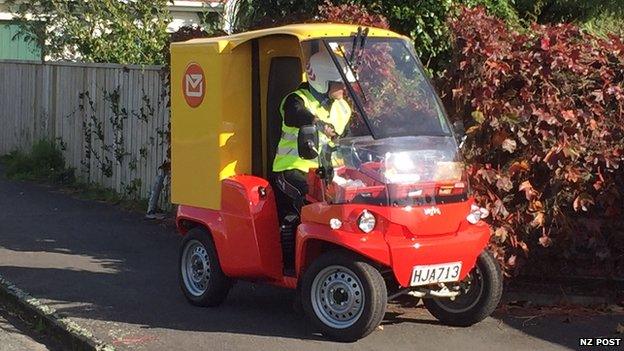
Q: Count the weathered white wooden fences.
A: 1